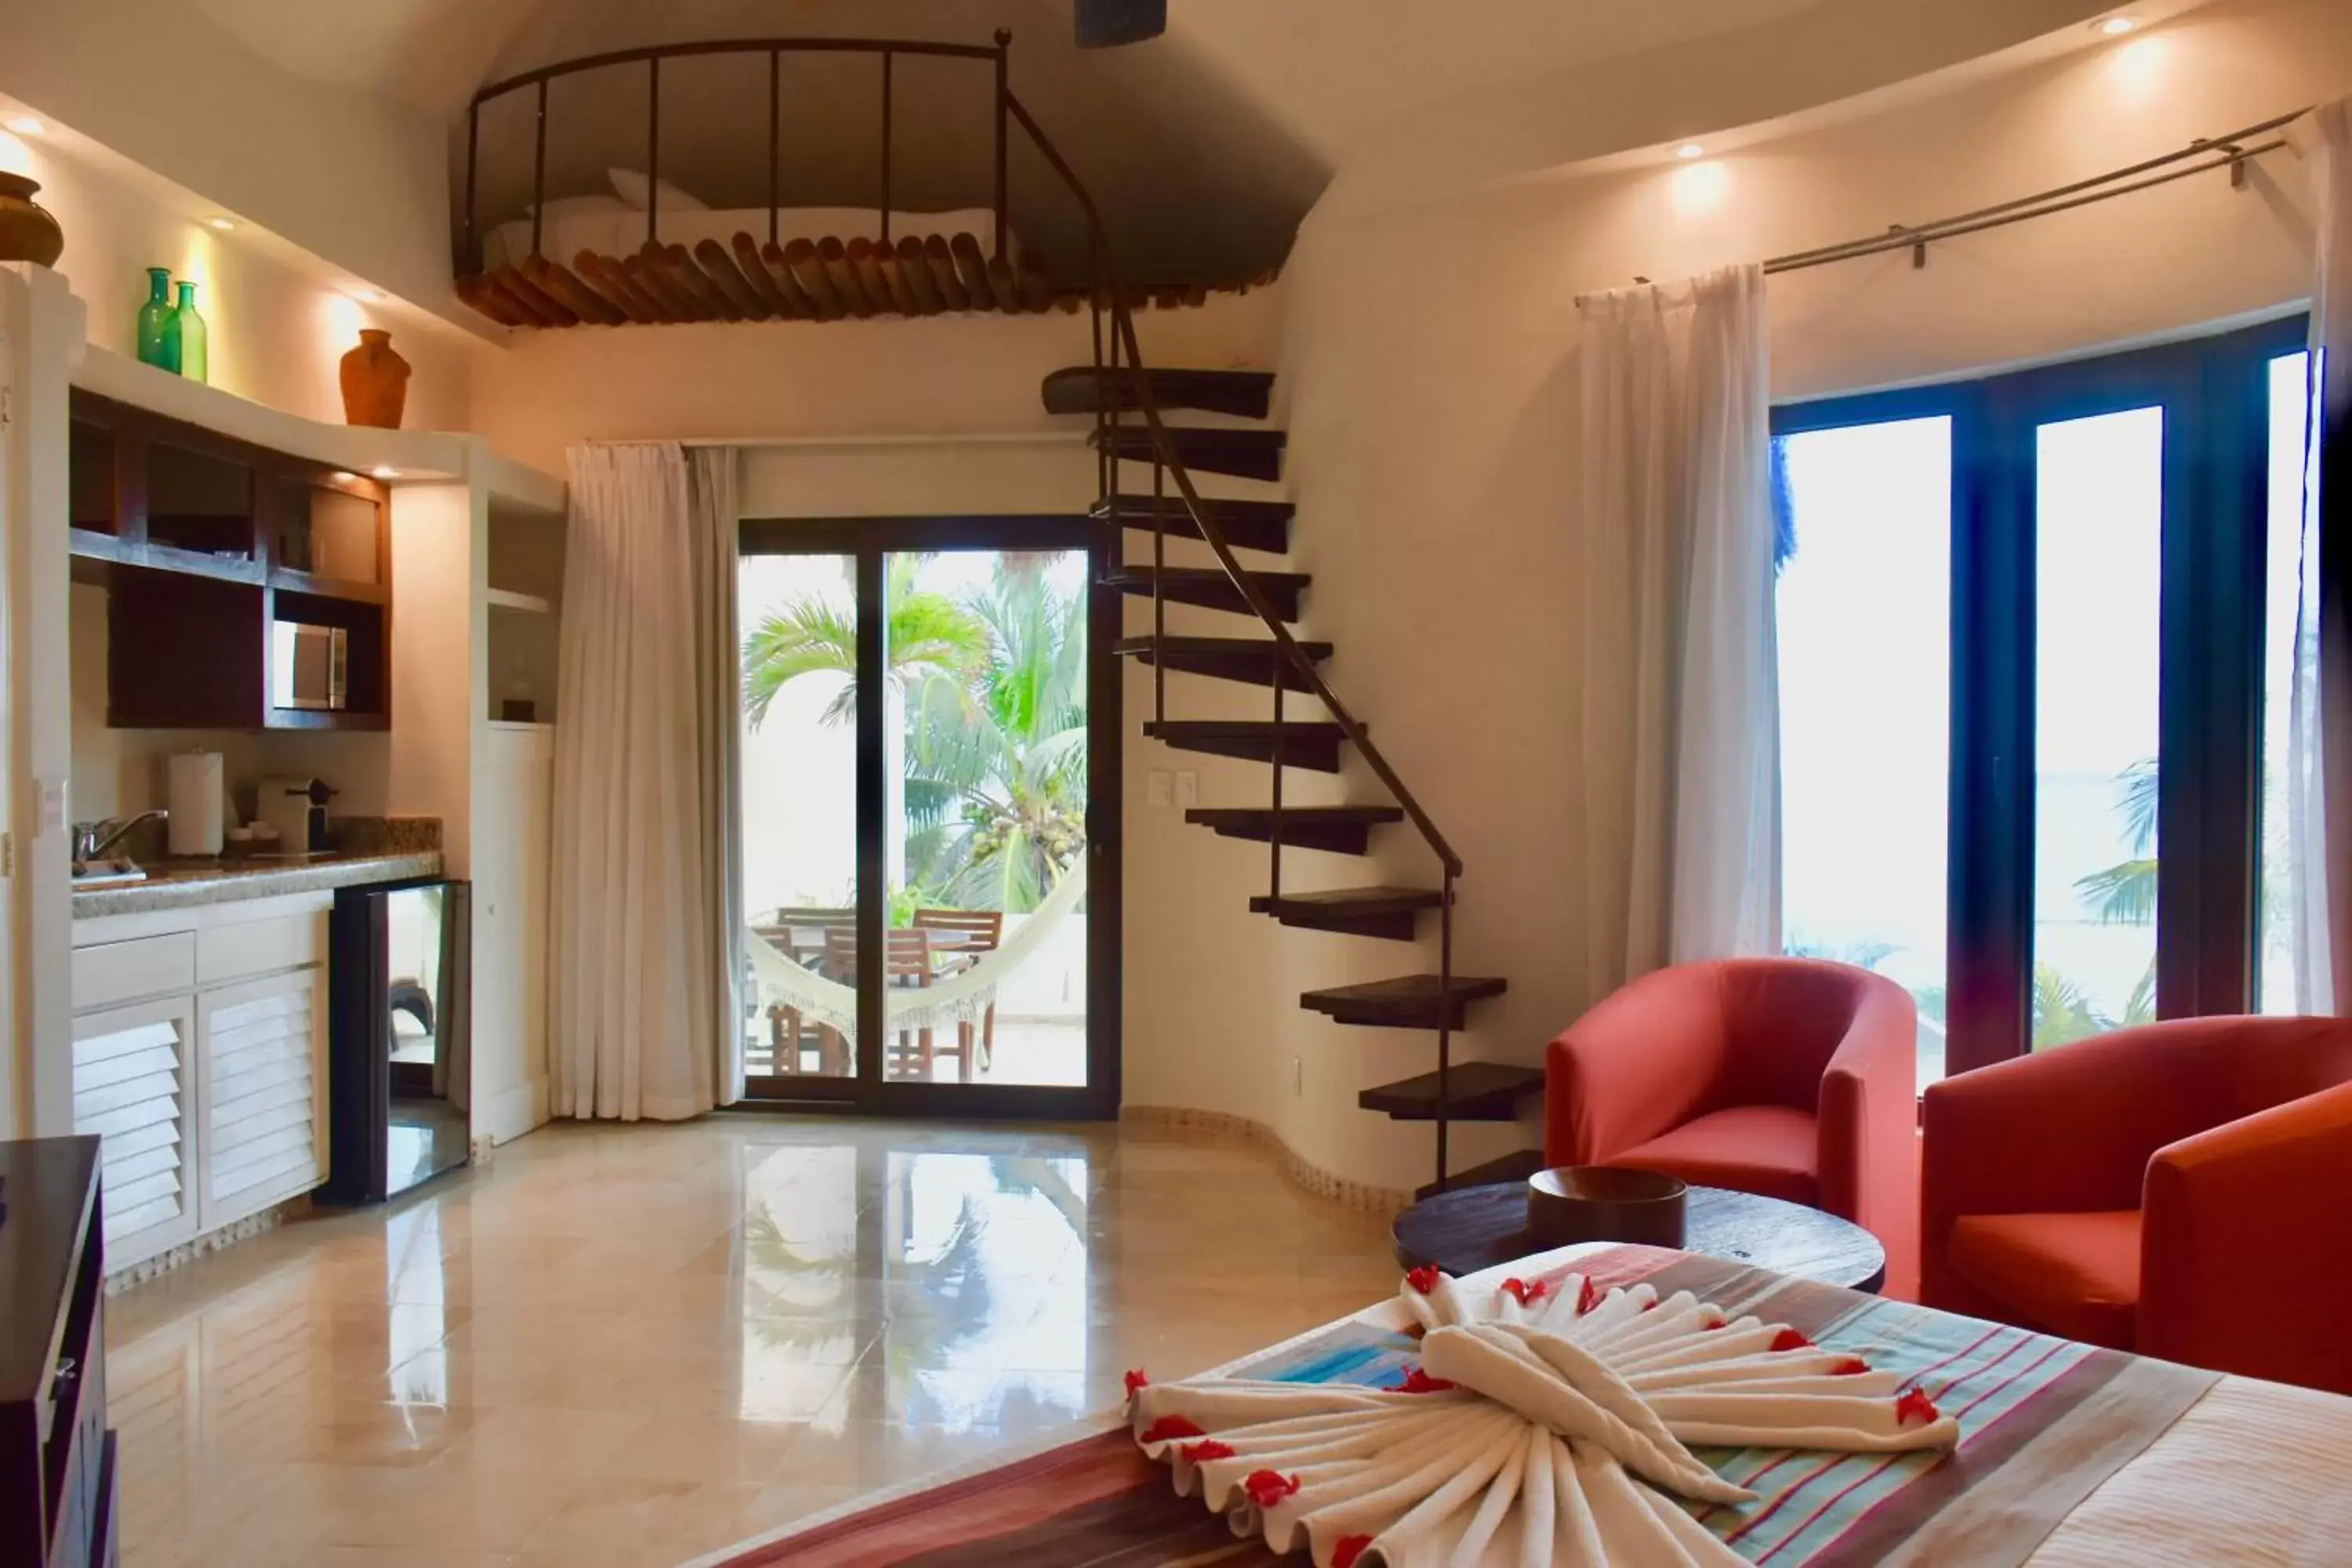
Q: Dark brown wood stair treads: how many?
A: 11